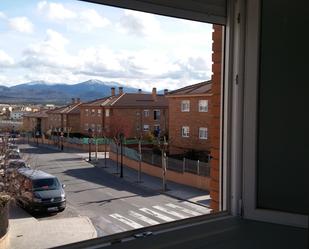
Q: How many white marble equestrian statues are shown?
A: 0